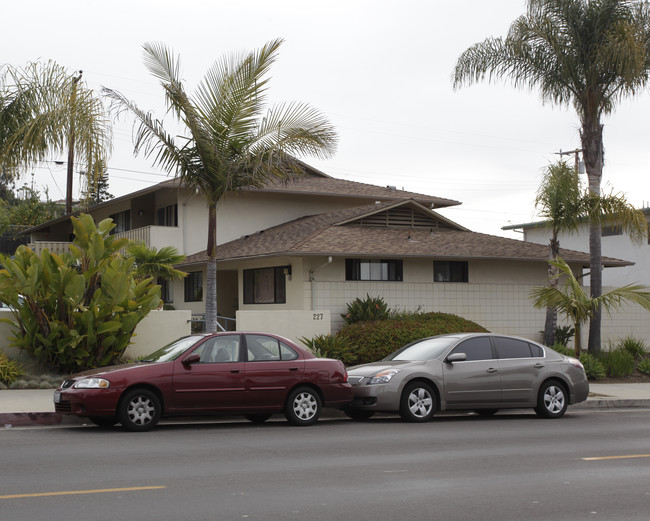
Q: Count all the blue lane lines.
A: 0